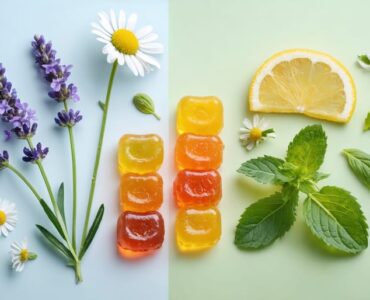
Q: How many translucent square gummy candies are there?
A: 7